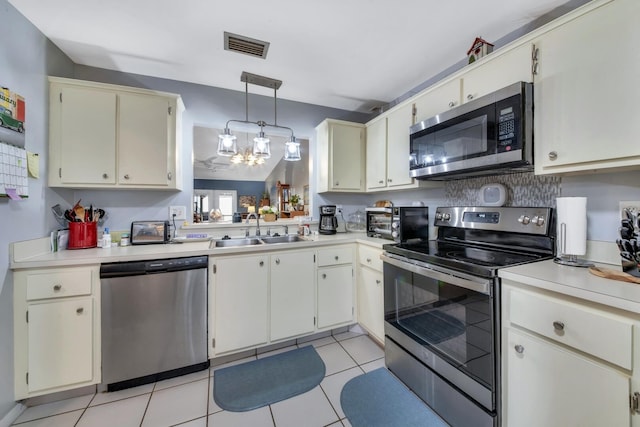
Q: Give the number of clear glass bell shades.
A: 3